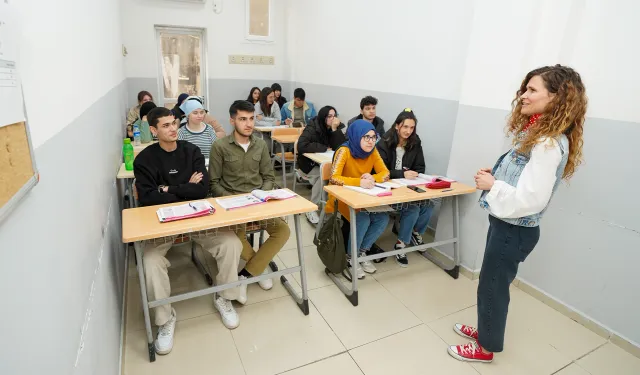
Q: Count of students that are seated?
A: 15